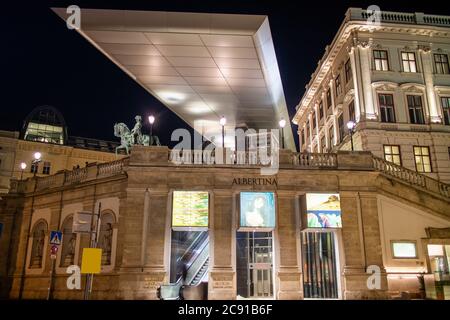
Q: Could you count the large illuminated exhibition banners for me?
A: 3